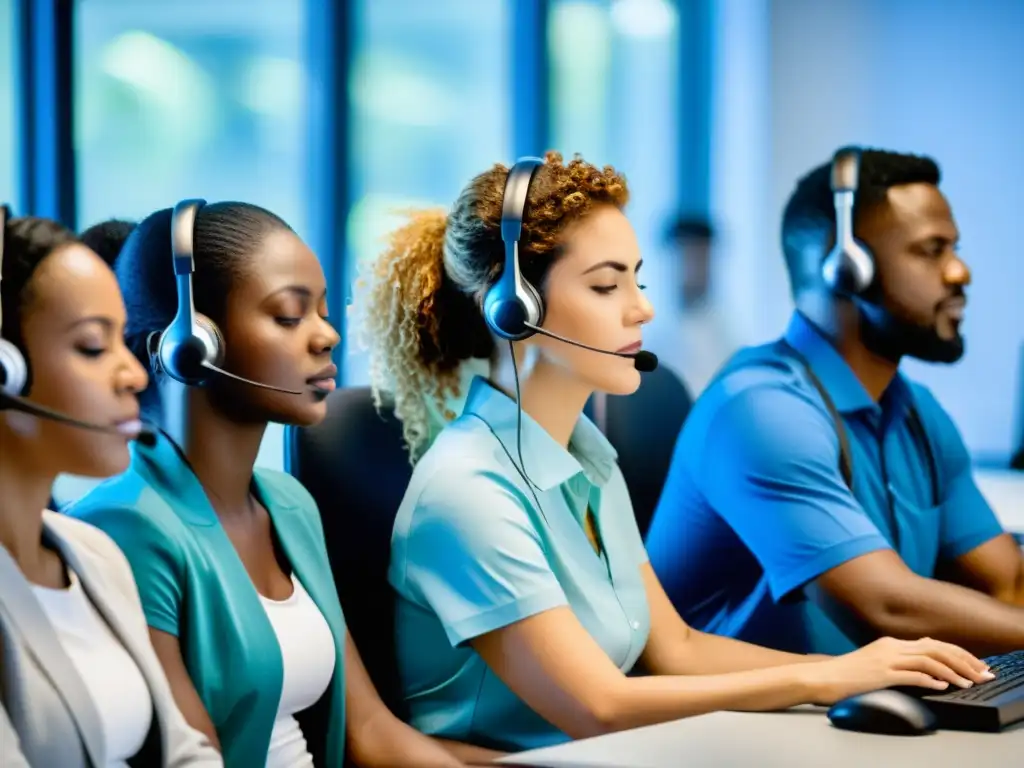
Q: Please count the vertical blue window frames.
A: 4